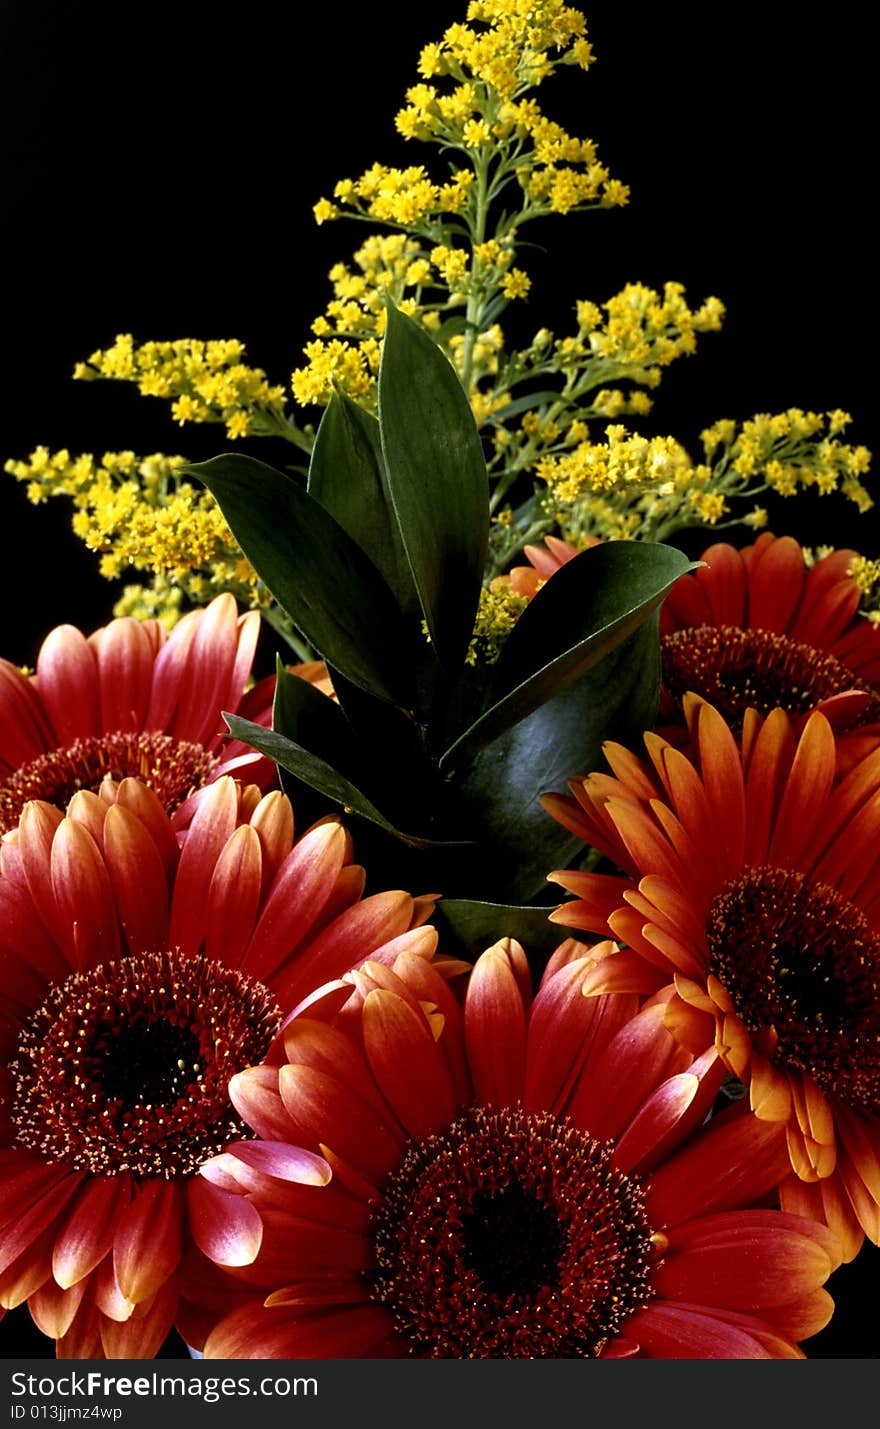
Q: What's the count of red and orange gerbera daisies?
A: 5